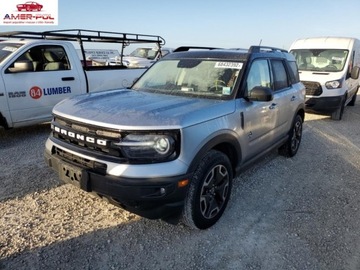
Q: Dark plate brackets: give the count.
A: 1